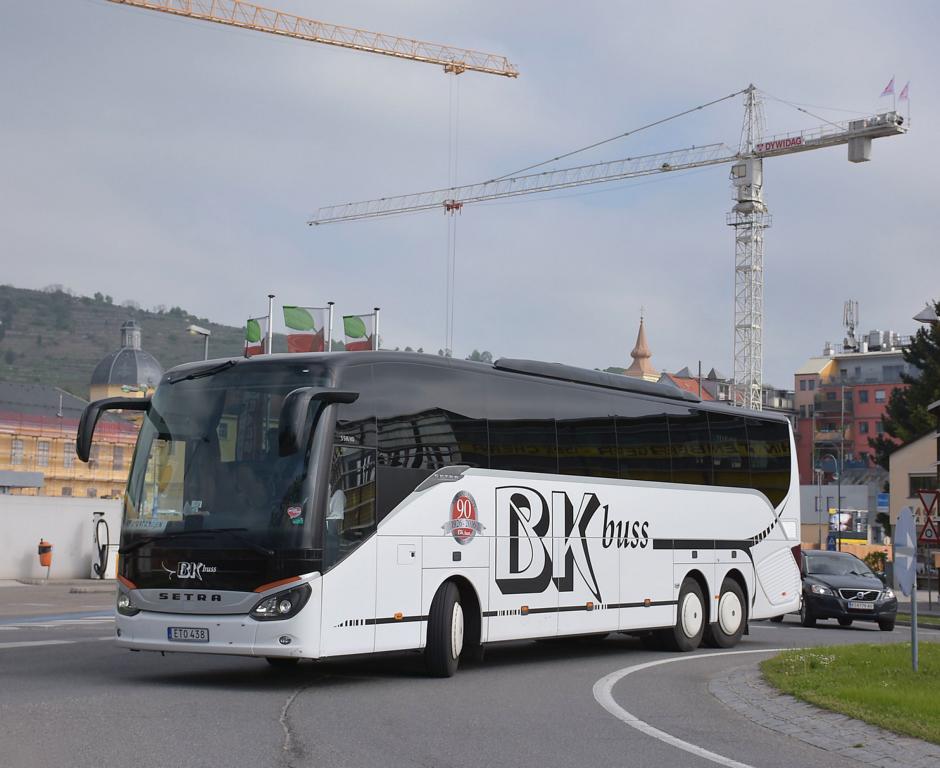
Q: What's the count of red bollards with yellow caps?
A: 0